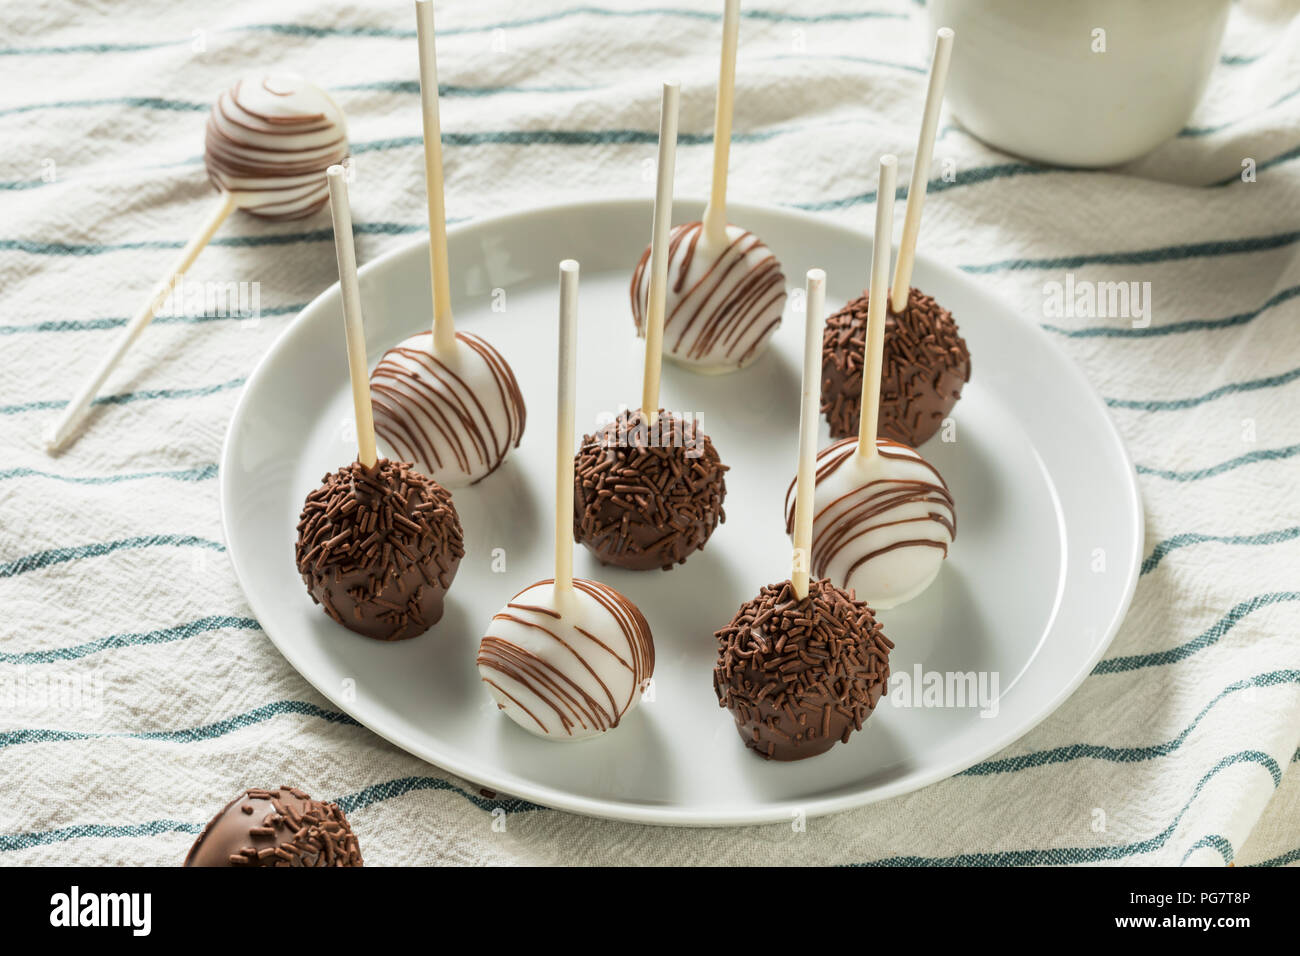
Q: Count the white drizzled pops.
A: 5